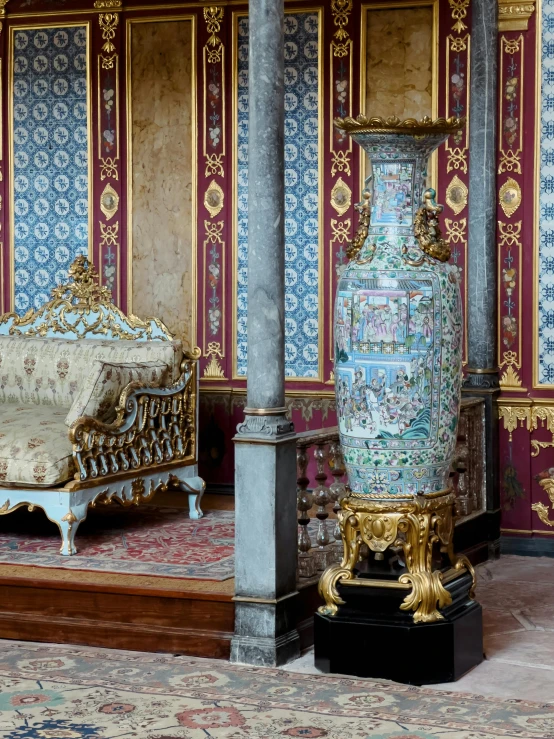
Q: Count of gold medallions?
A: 5